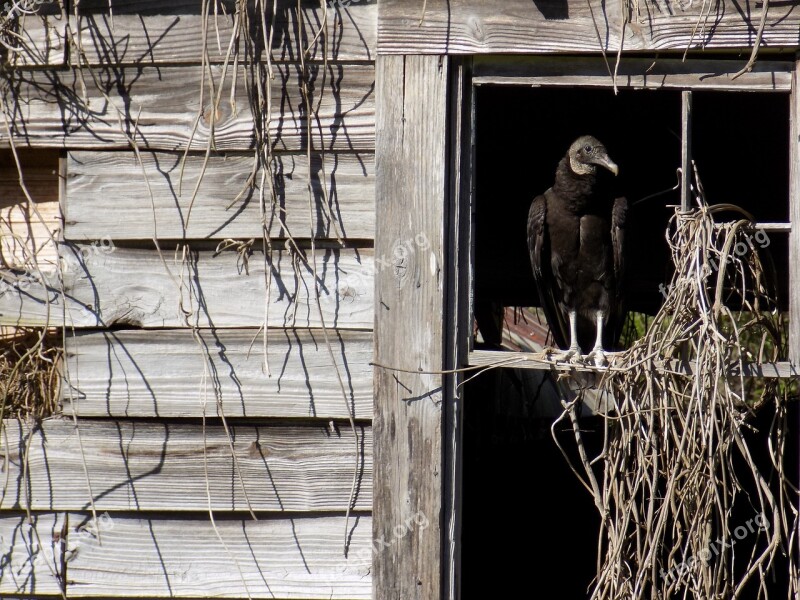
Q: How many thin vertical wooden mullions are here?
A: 1